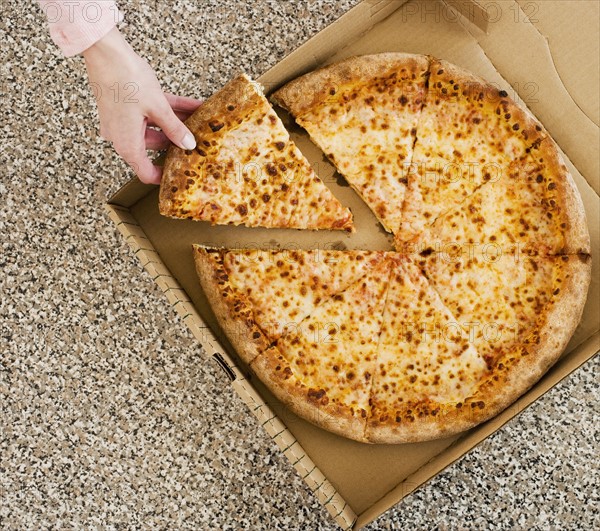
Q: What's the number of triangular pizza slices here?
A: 8